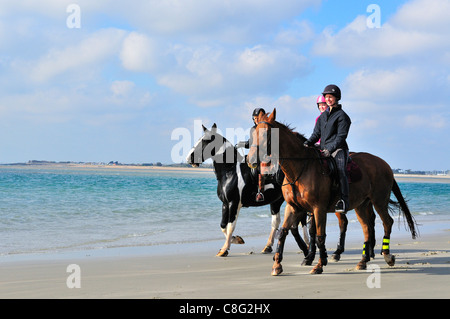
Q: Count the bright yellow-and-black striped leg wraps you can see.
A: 2